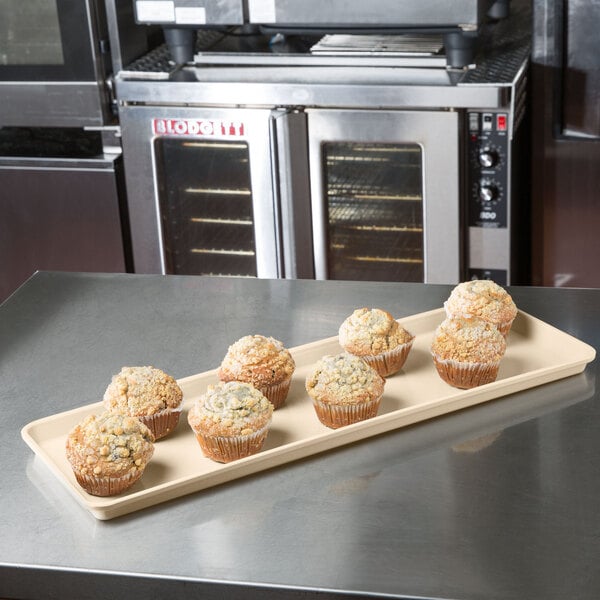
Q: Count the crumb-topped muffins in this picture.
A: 8